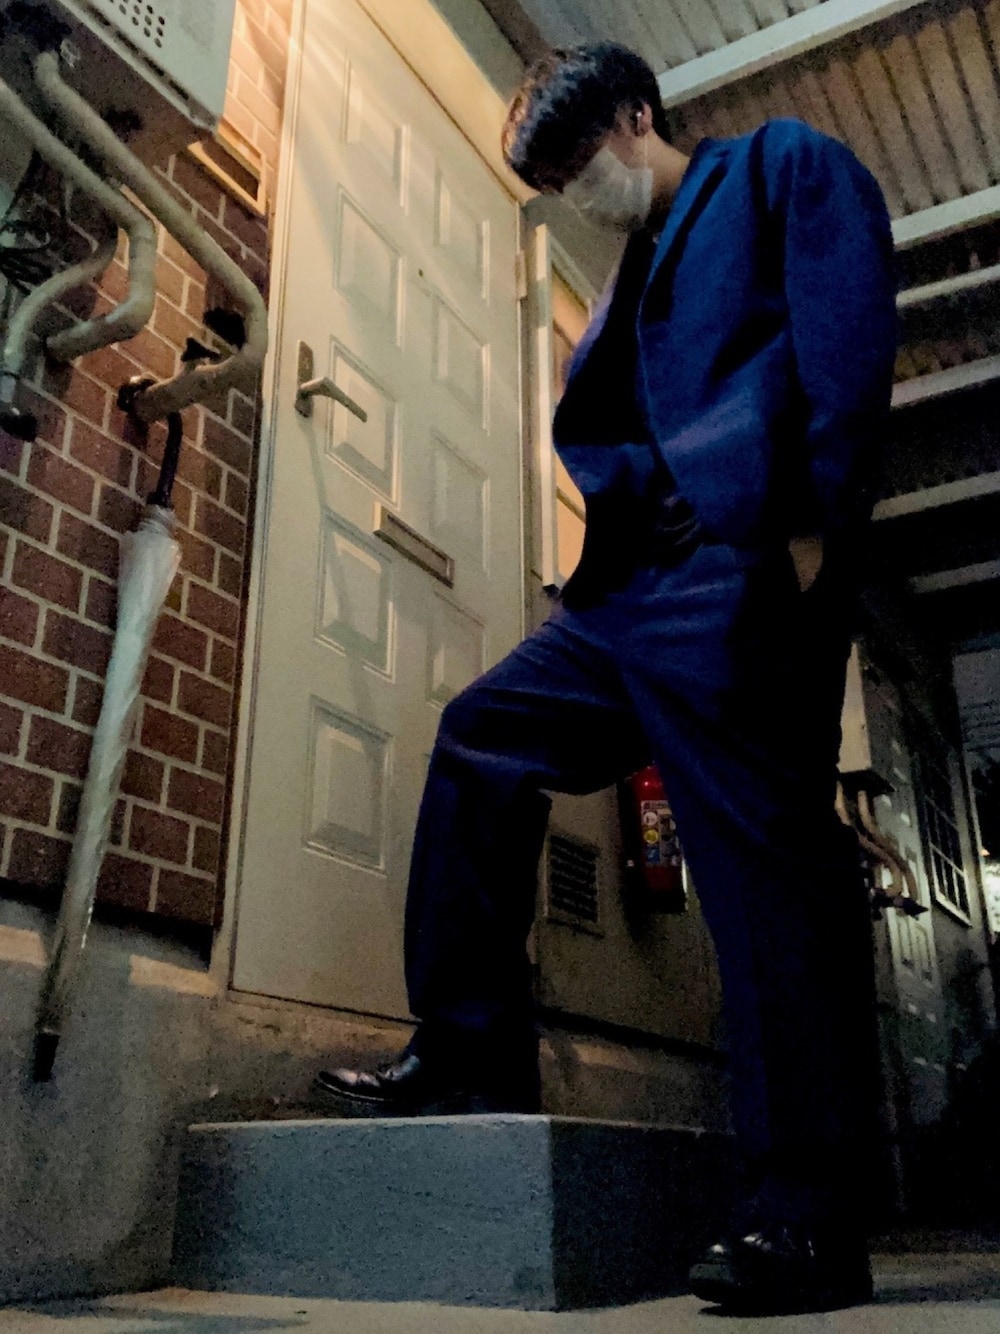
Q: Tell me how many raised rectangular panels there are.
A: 9